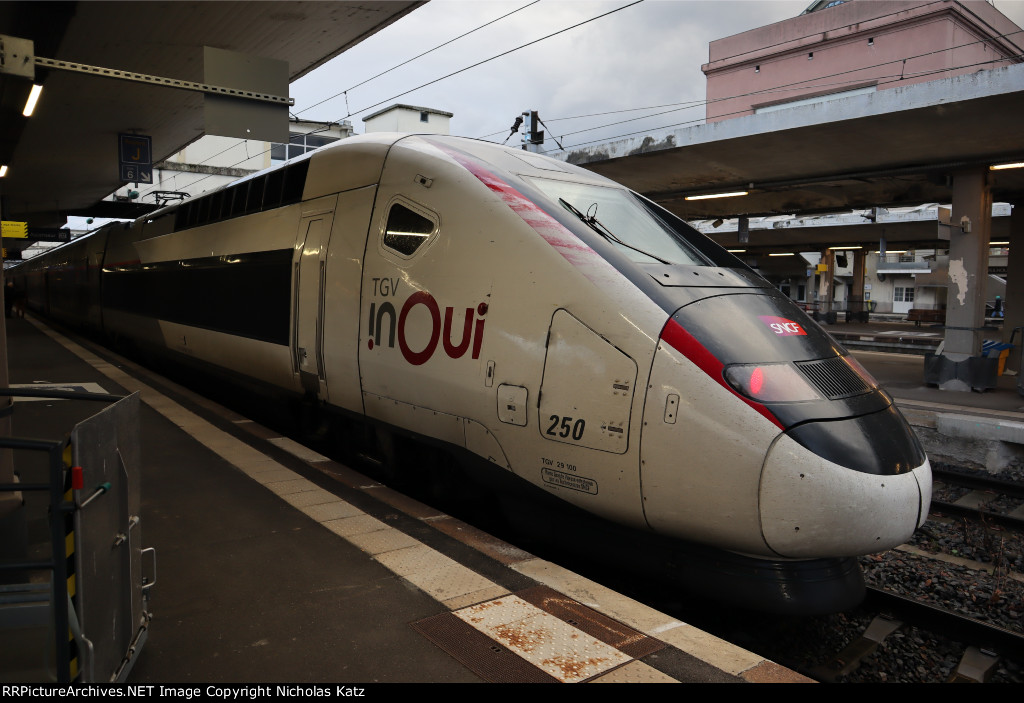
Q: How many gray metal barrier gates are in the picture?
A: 1